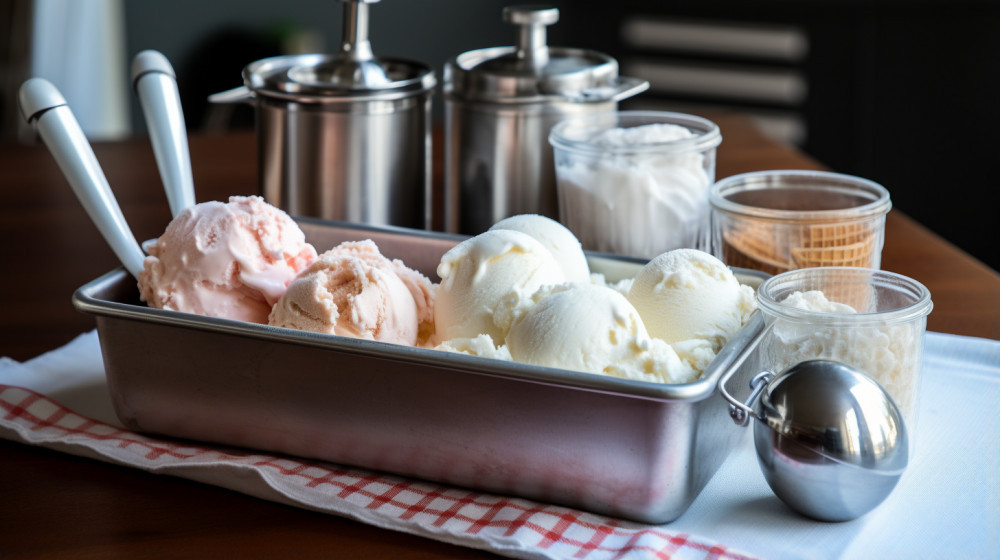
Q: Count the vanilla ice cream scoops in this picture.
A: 4